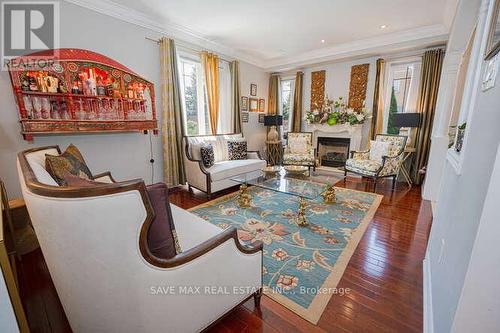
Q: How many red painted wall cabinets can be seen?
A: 1